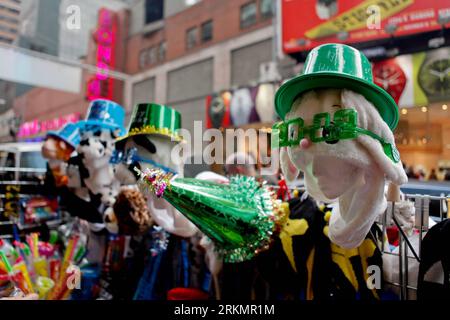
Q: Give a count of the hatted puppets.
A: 4